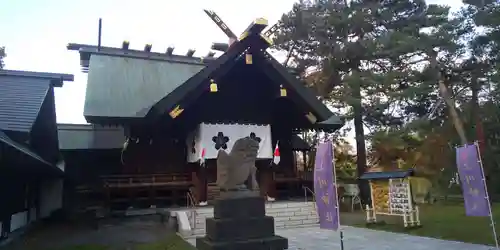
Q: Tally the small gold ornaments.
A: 5